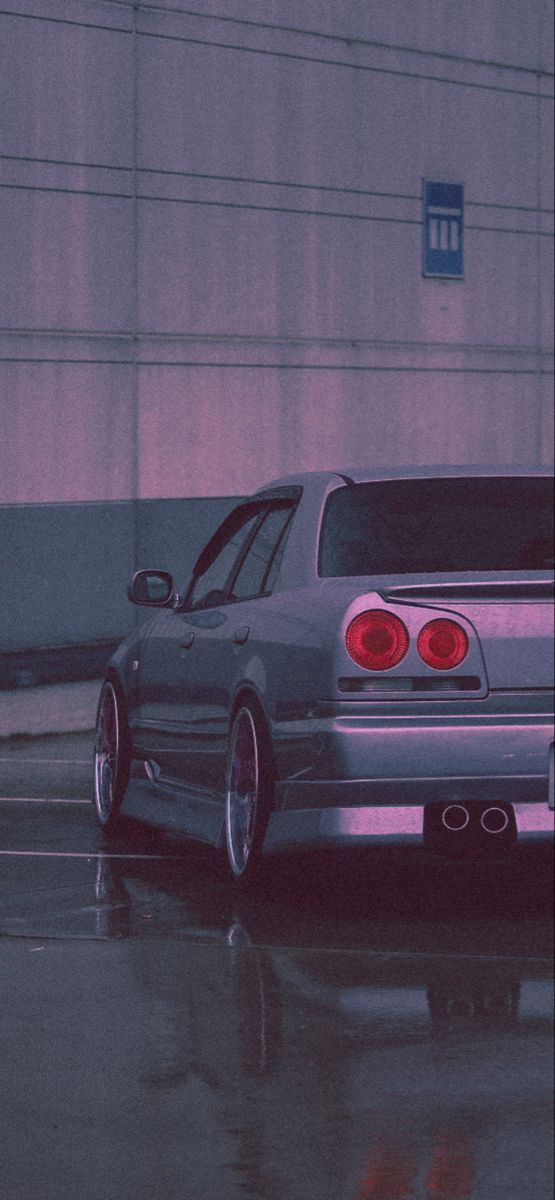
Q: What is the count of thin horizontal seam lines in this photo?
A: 6